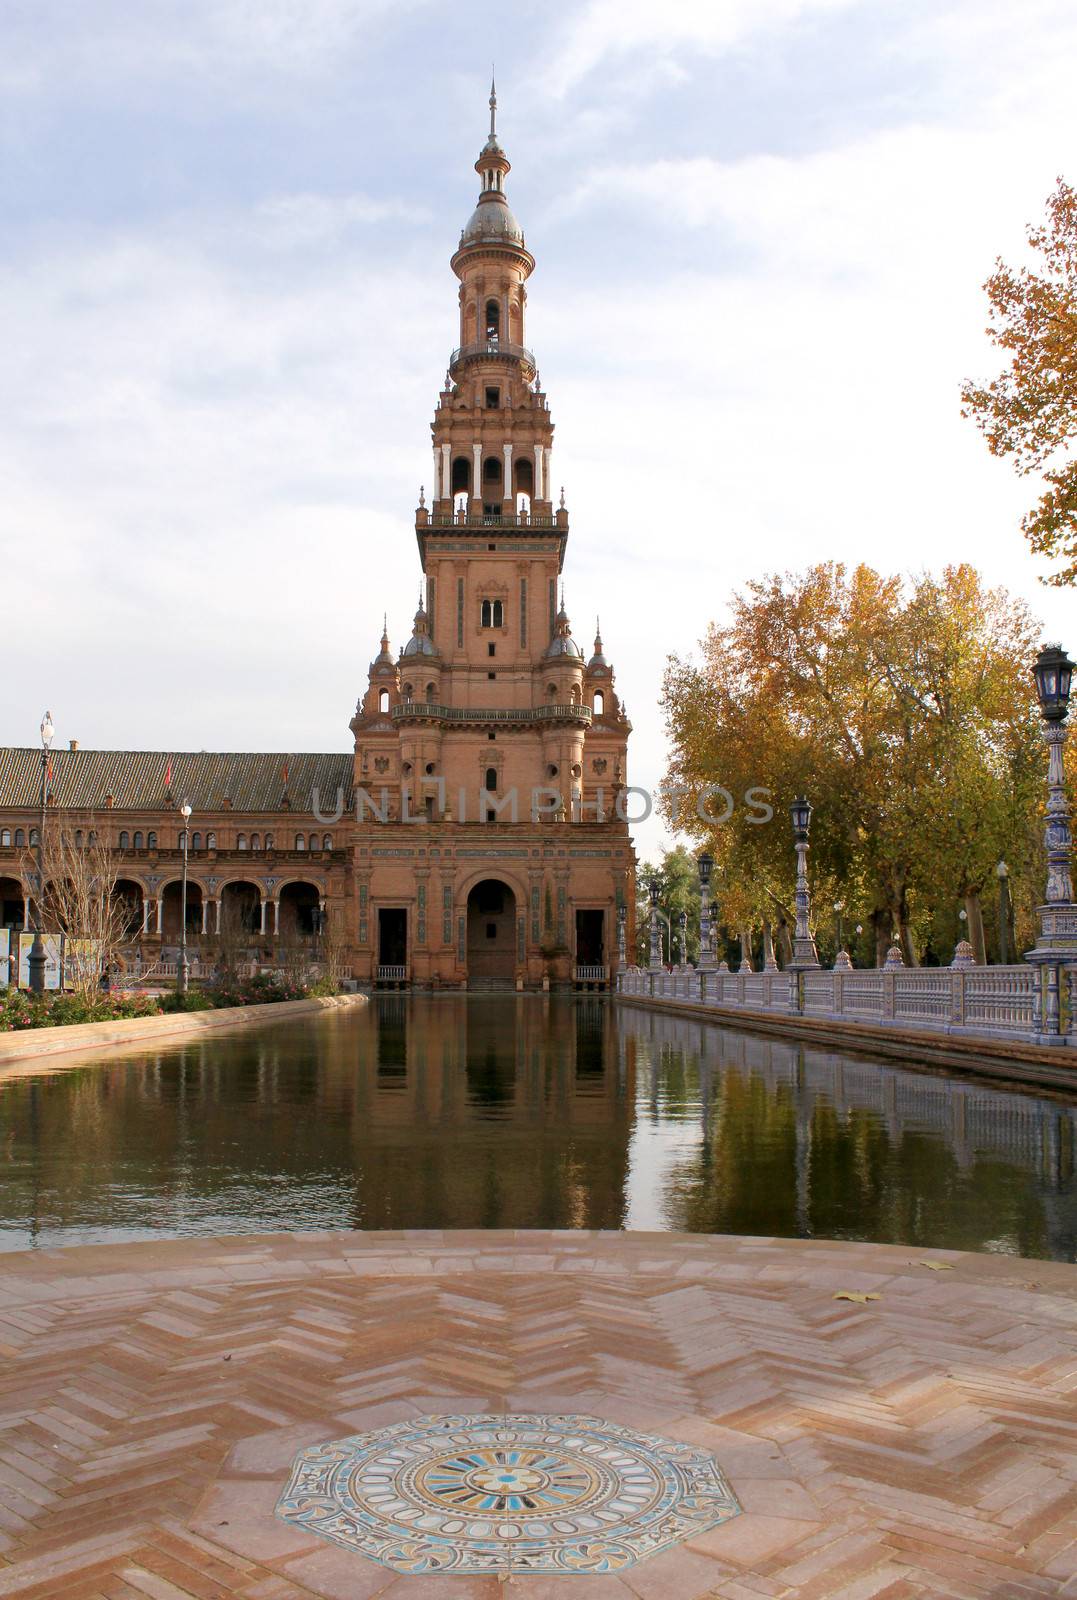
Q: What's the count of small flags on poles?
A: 3